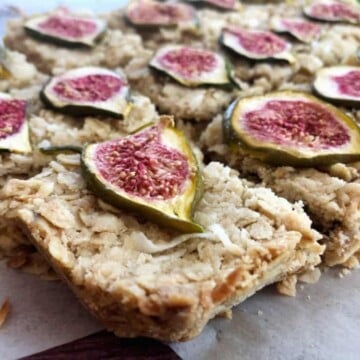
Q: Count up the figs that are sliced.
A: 12